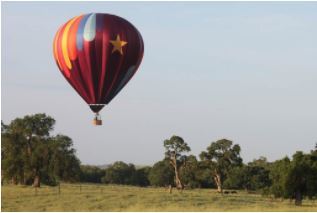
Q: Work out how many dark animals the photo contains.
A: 2